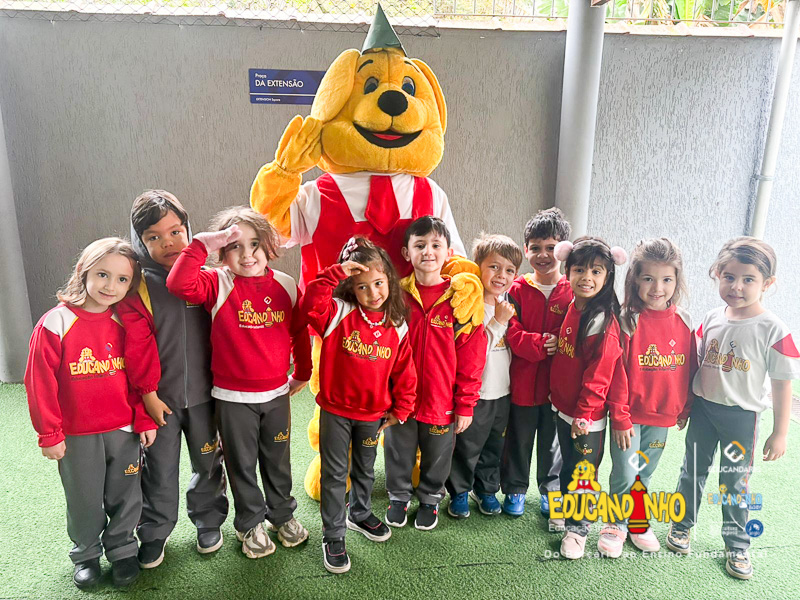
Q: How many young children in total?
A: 10